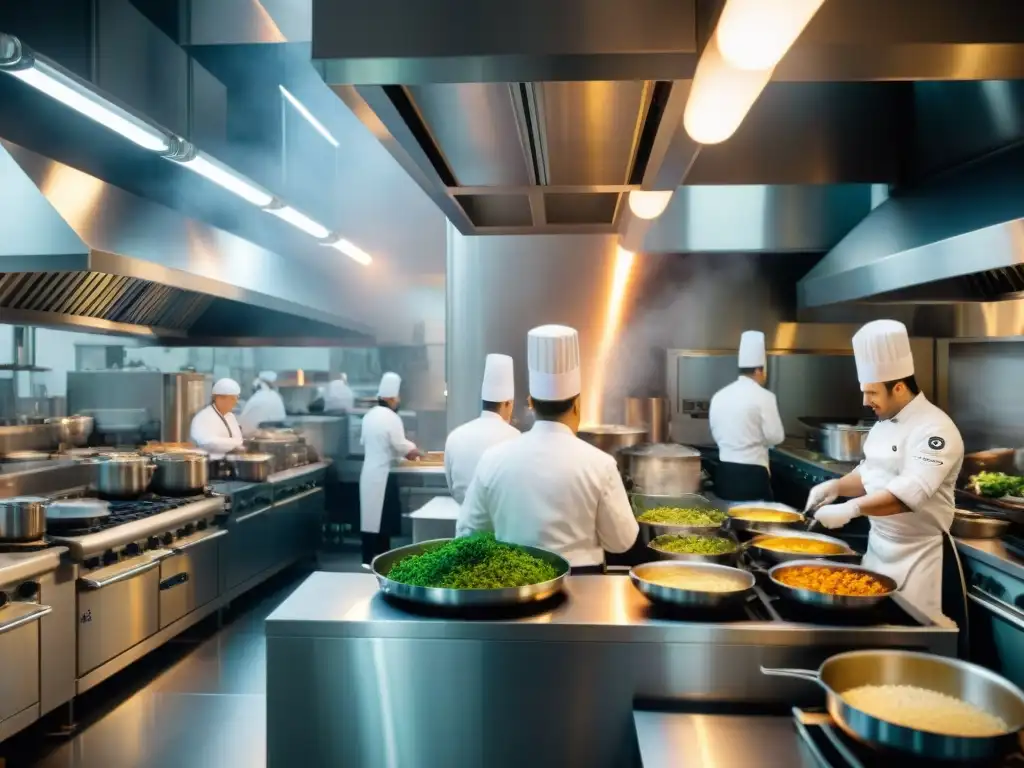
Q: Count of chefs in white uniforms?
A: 8